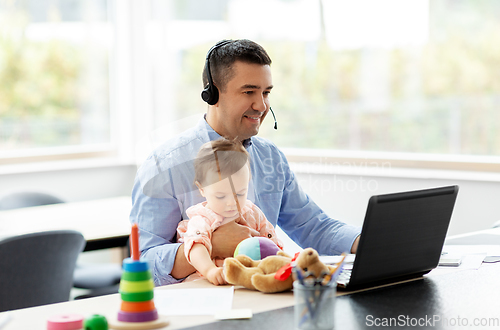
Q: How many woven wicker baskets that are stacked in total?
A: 0